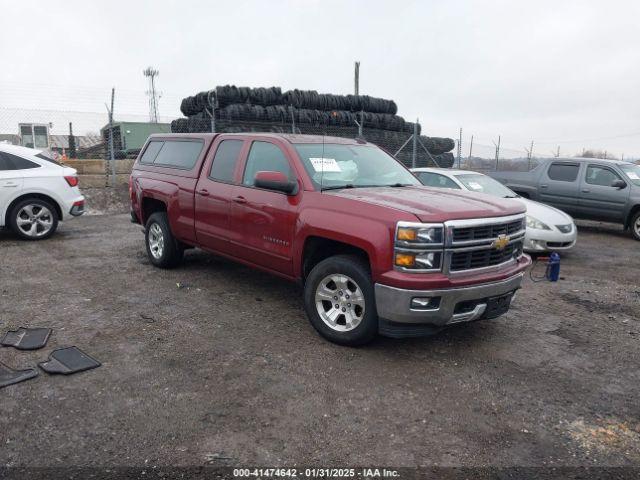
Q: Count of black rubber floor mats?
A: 3